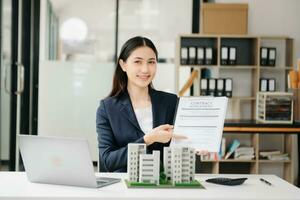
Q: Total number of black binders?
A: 14